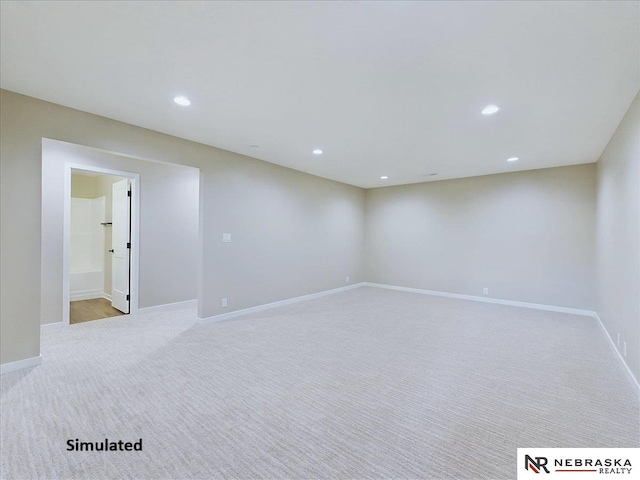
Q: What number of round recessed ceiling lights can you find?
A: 5